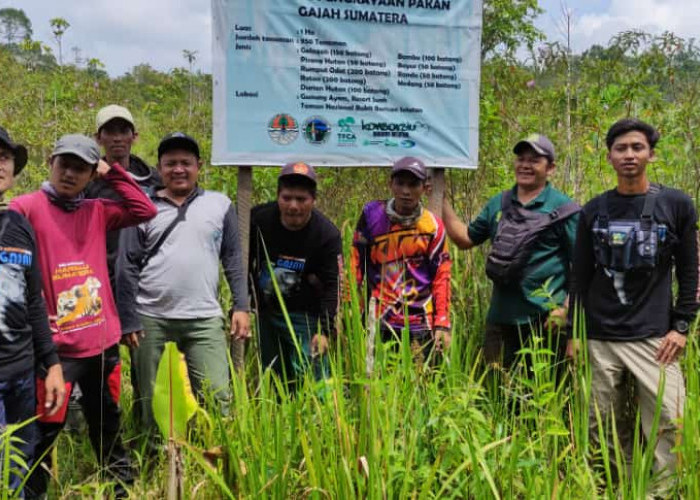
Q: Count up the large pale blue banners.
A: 1